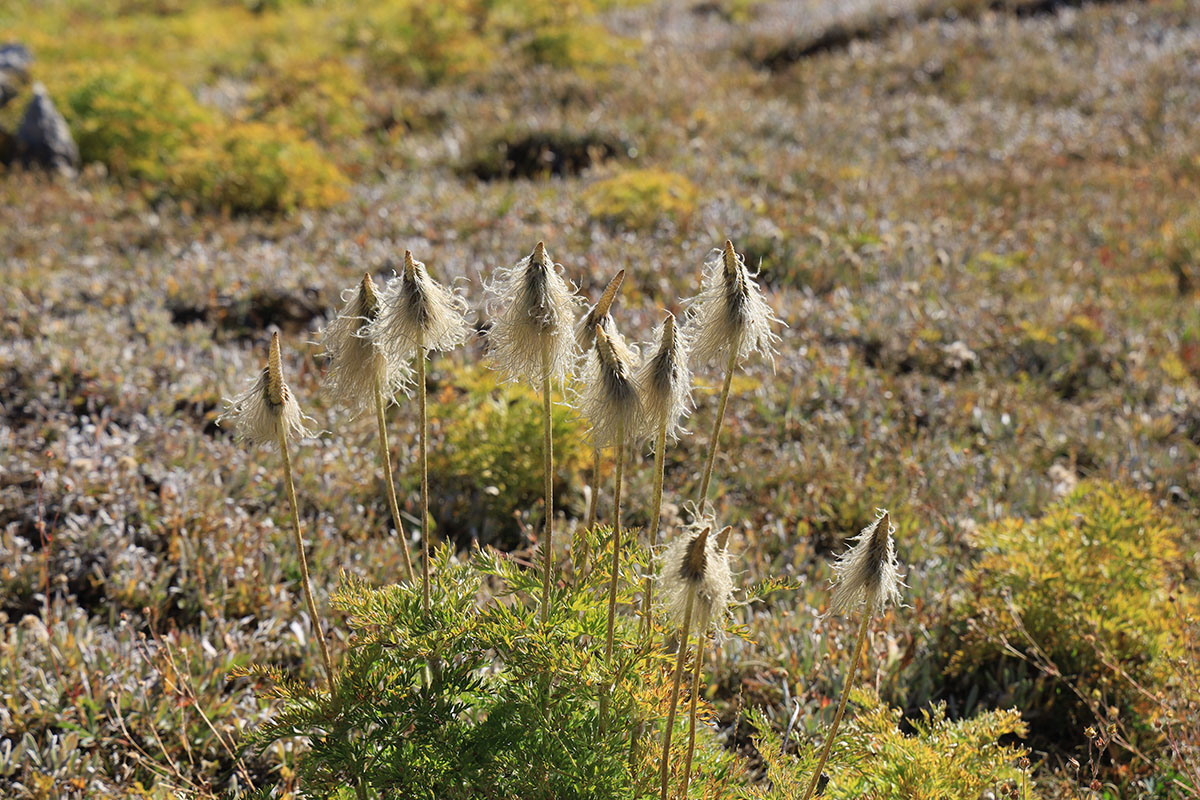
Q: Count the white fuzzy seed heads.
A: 11